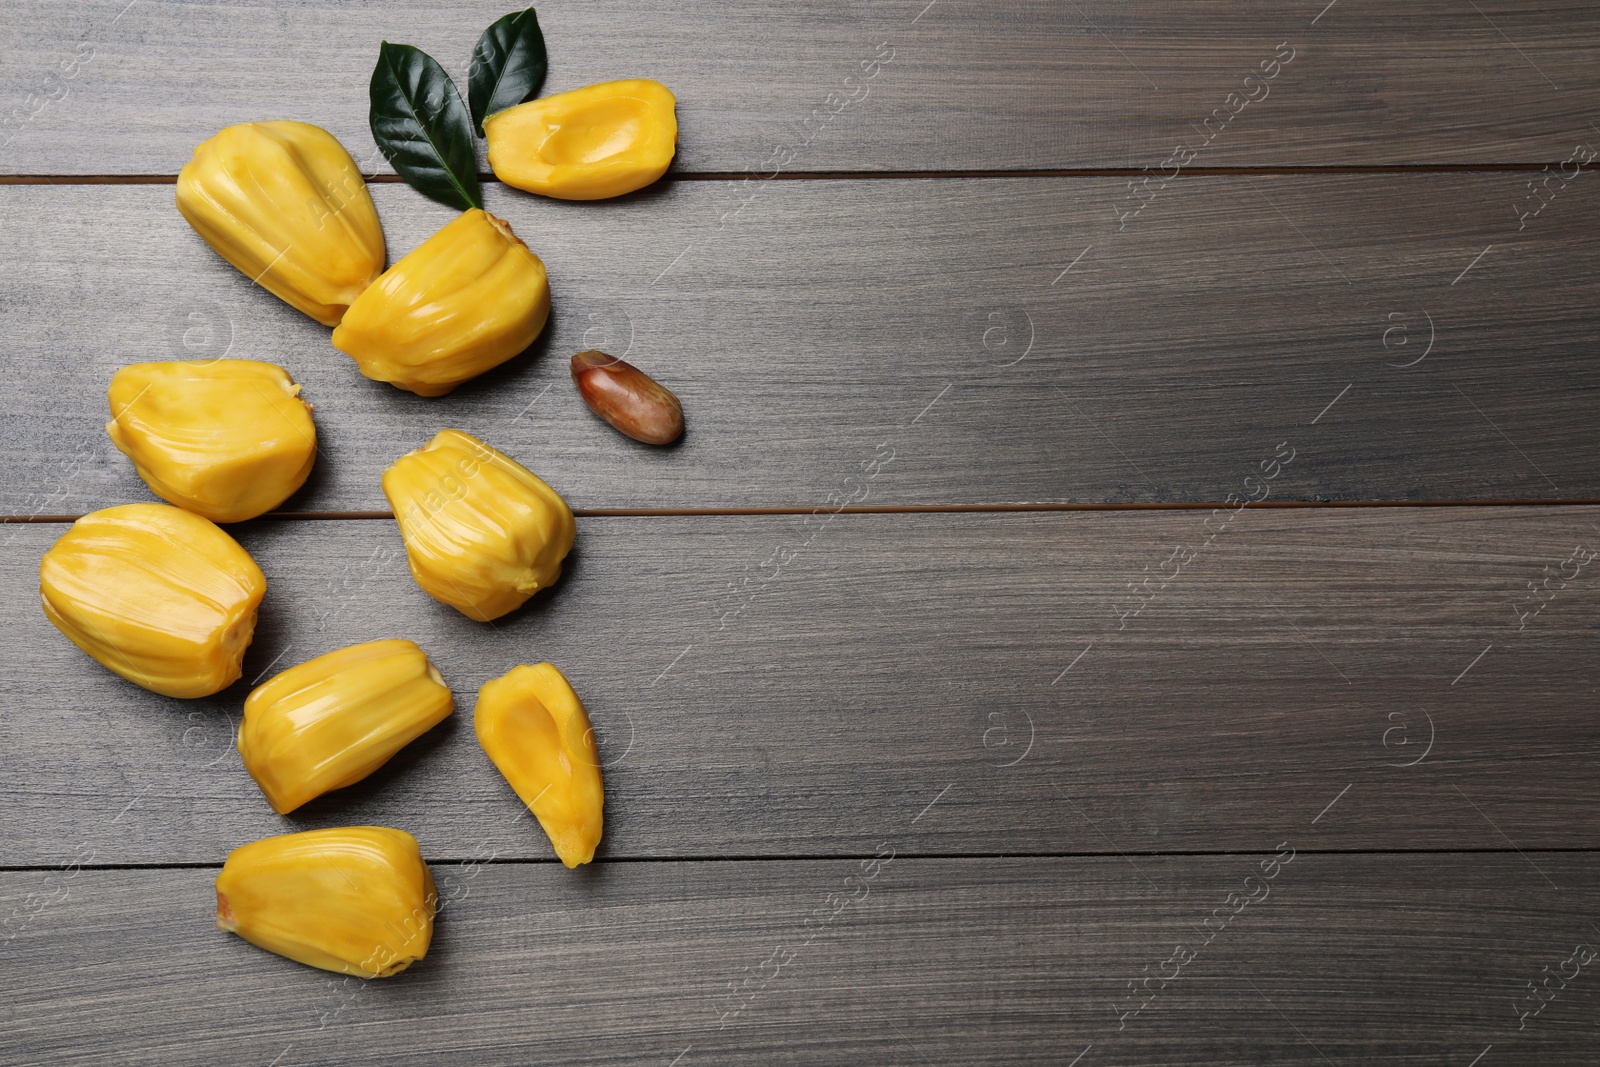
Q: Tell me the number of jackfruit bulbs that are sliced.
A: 2